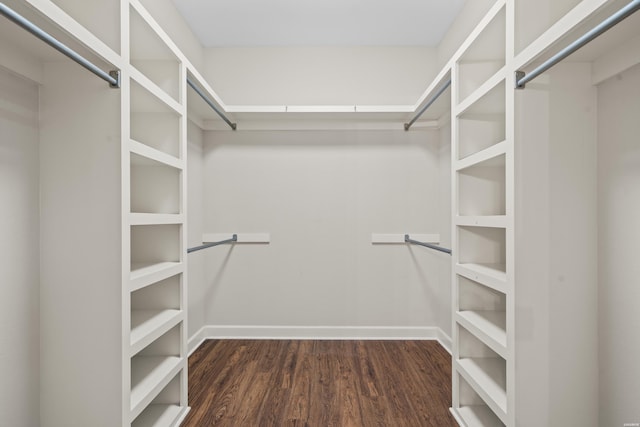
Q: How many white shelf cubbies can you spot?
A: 14